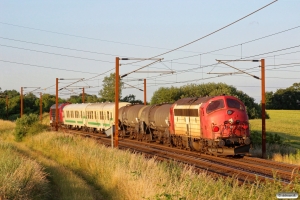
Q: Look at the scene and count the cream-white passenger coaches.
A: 2